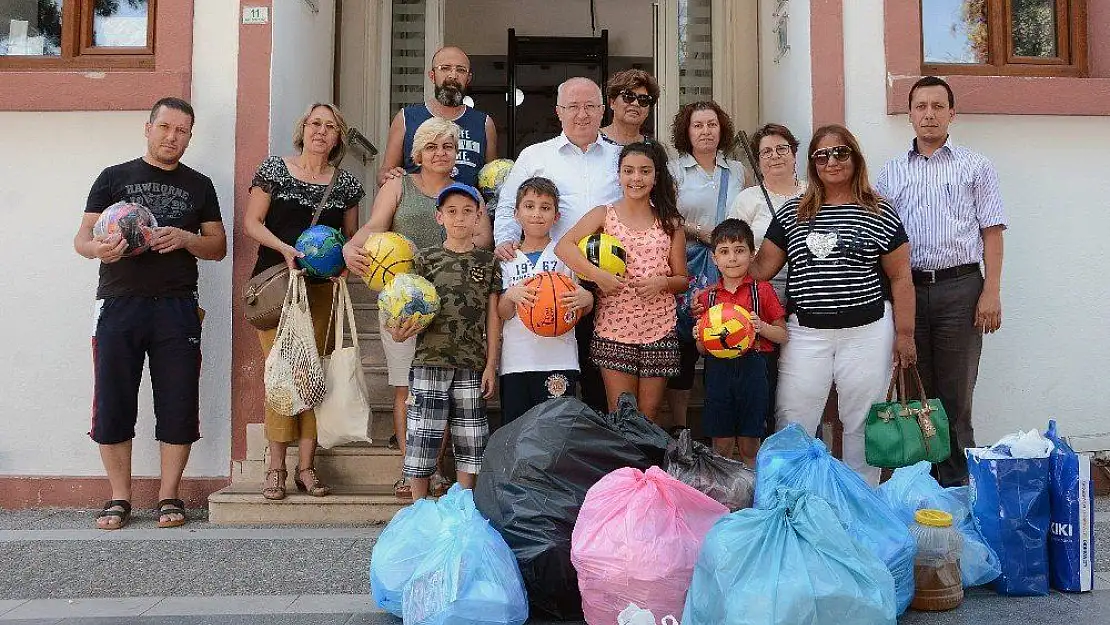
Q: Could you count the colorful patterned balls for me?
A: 8